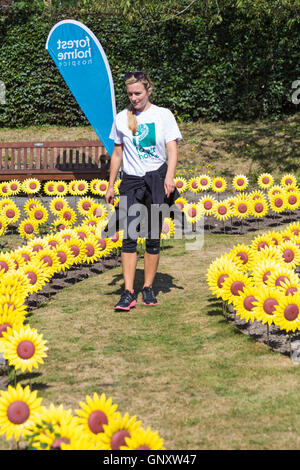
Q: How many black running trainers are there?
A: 2